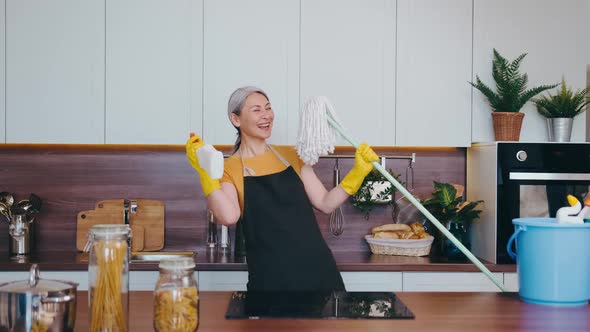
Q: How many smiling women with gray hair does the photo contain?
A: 1